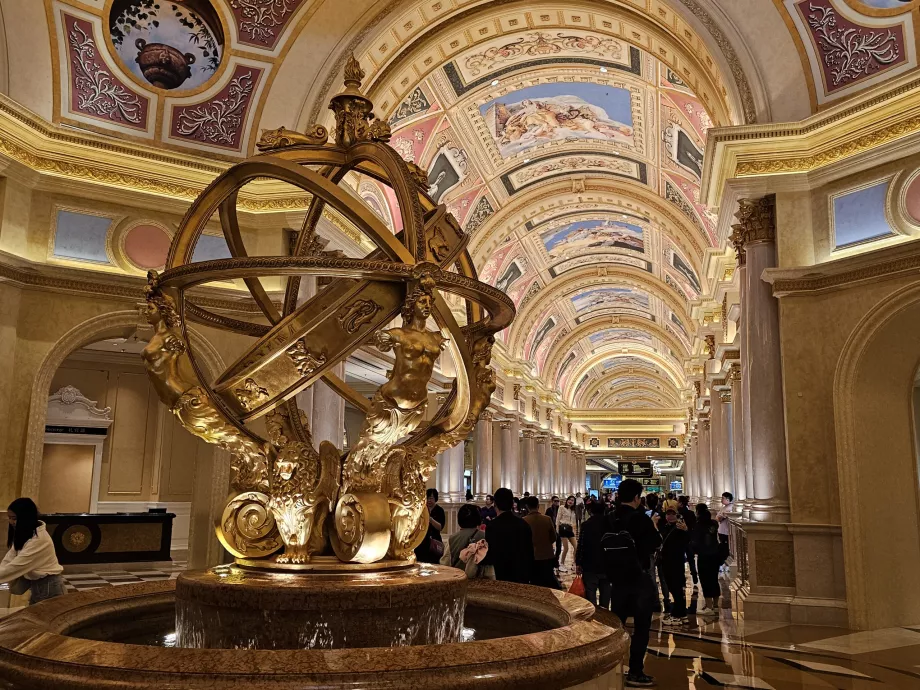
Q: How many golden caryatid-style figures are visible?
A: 3